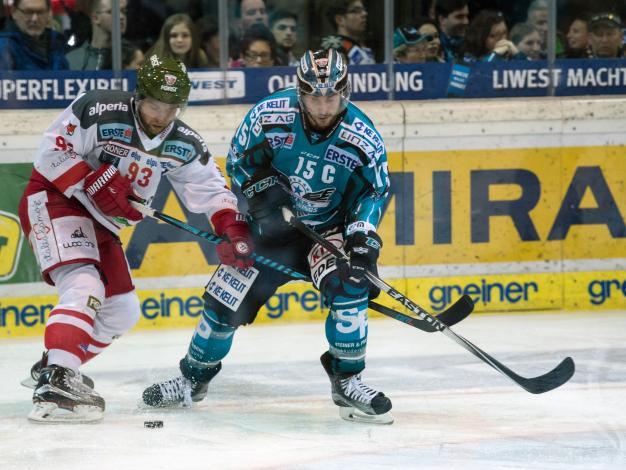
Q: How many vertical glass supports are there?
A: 4